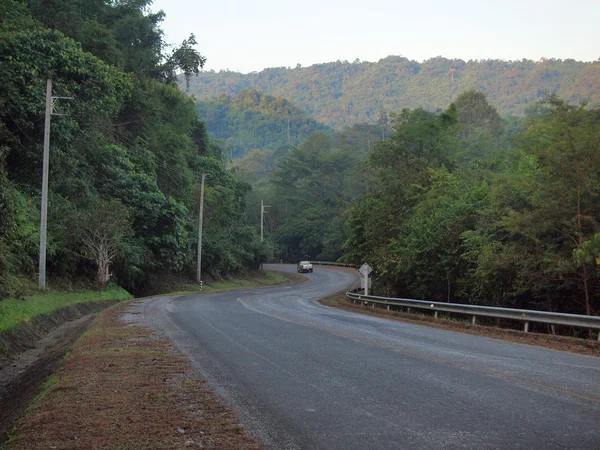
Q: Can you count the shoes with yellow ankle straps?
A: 0